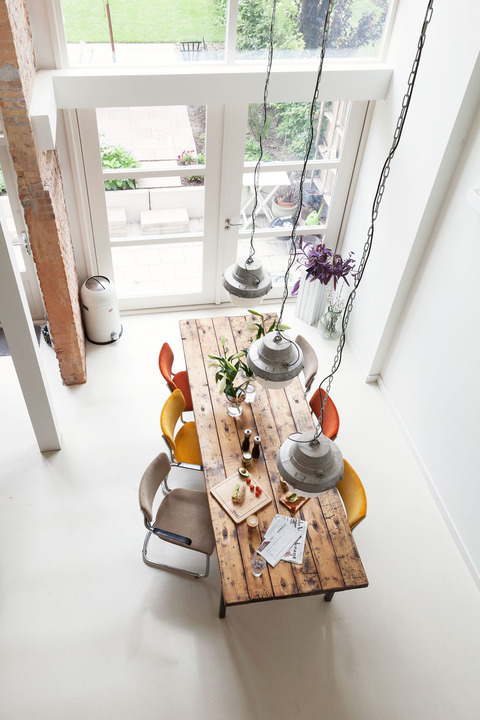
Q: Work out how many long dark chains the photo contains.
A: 3